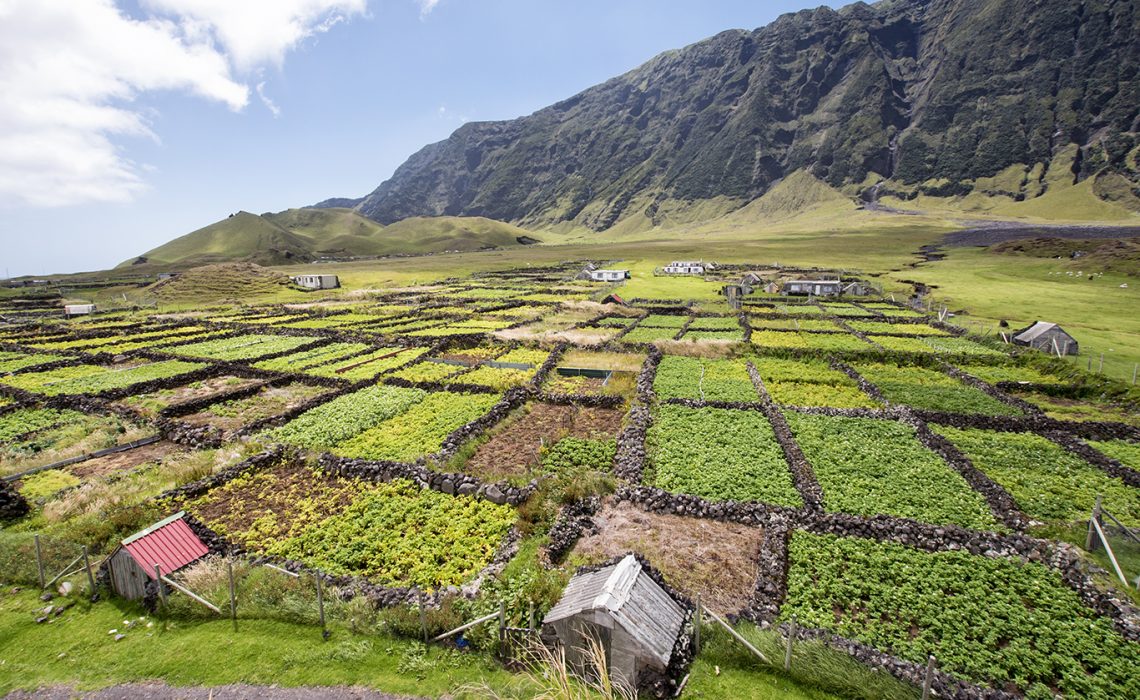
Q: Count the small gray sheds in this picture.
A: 2